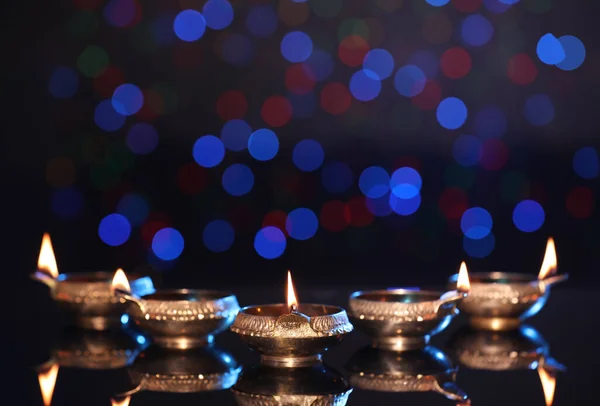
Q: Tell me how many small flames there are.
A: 5